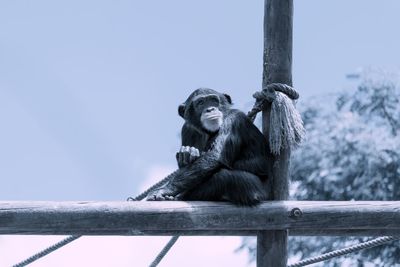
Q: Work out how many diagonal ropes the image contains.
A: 4